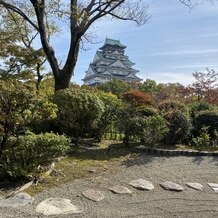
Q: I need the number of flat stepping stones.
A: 8